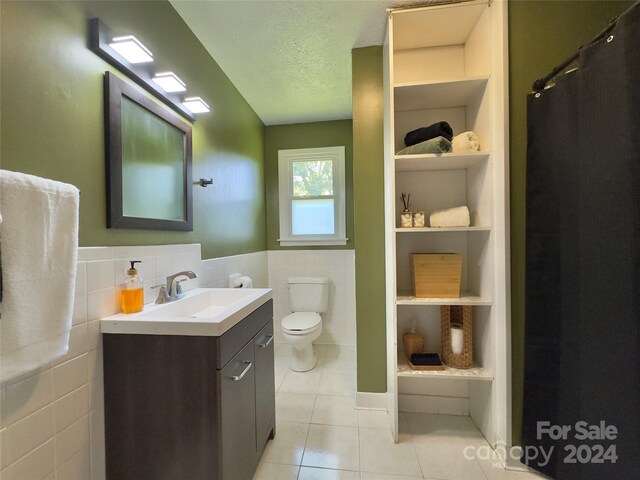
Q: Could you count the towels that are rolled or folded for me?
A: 4